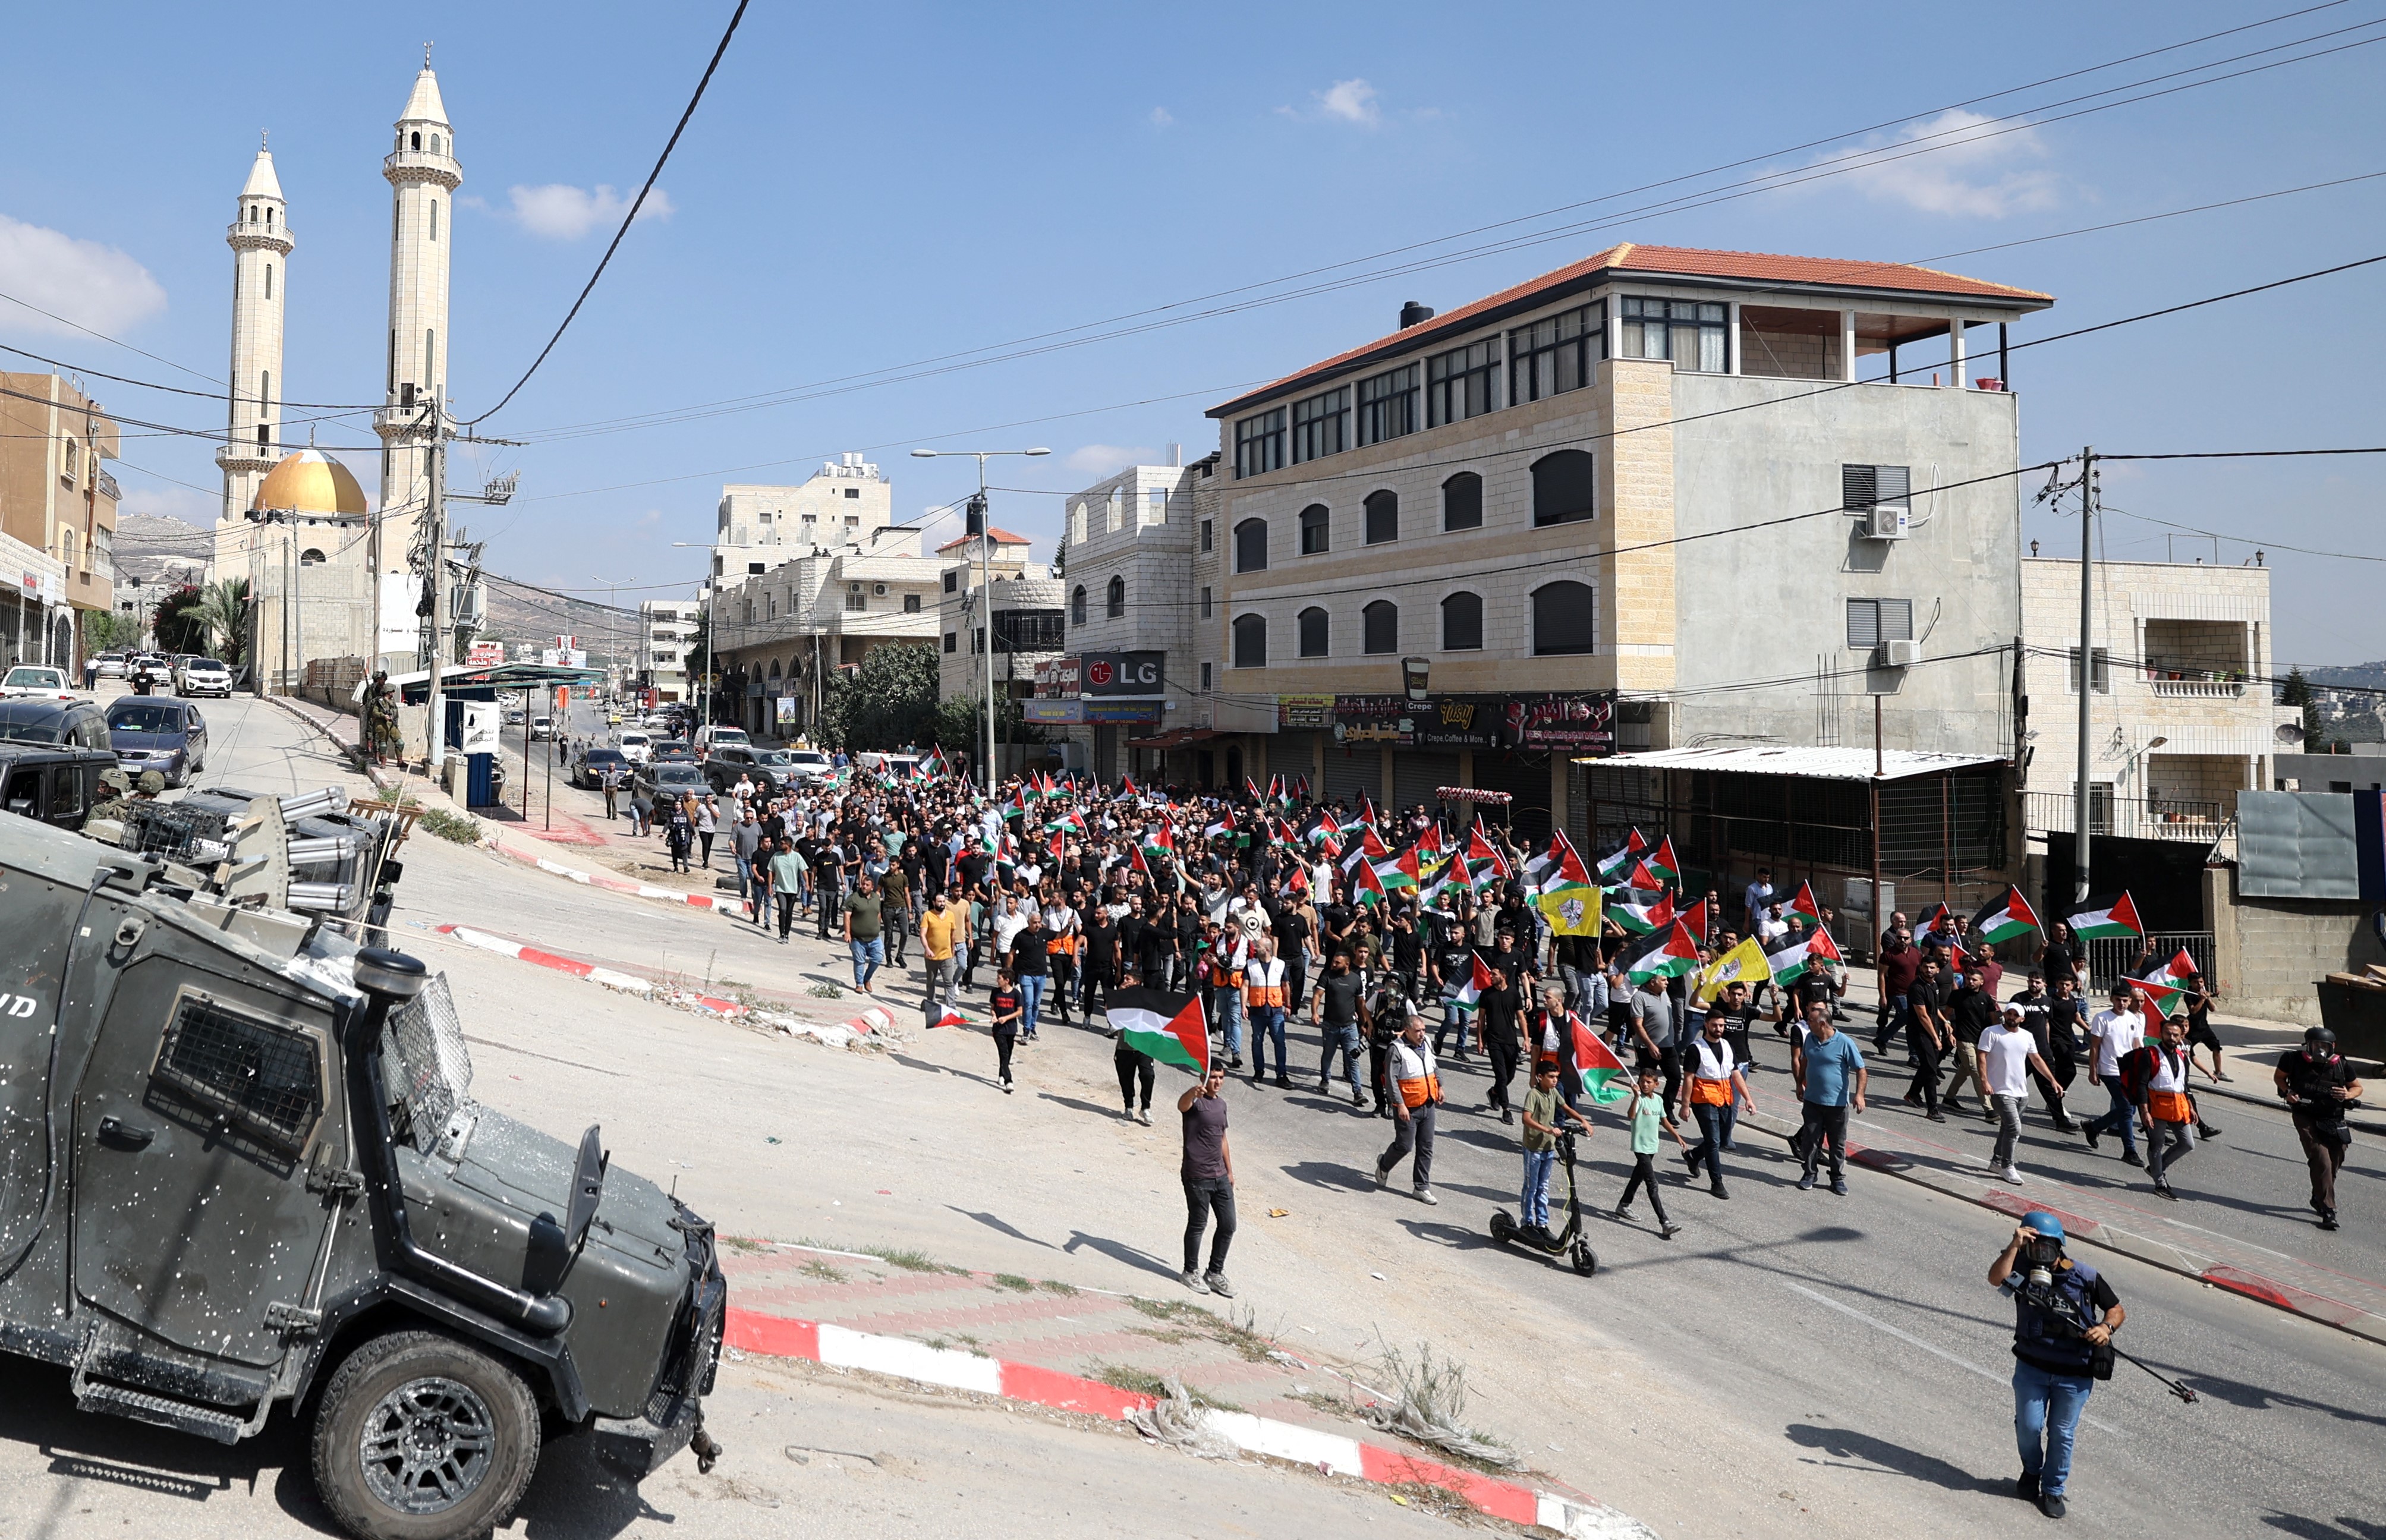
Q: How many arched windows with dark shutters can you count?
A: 10